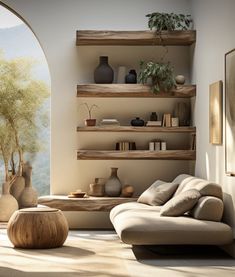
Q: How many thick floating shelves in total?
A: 4